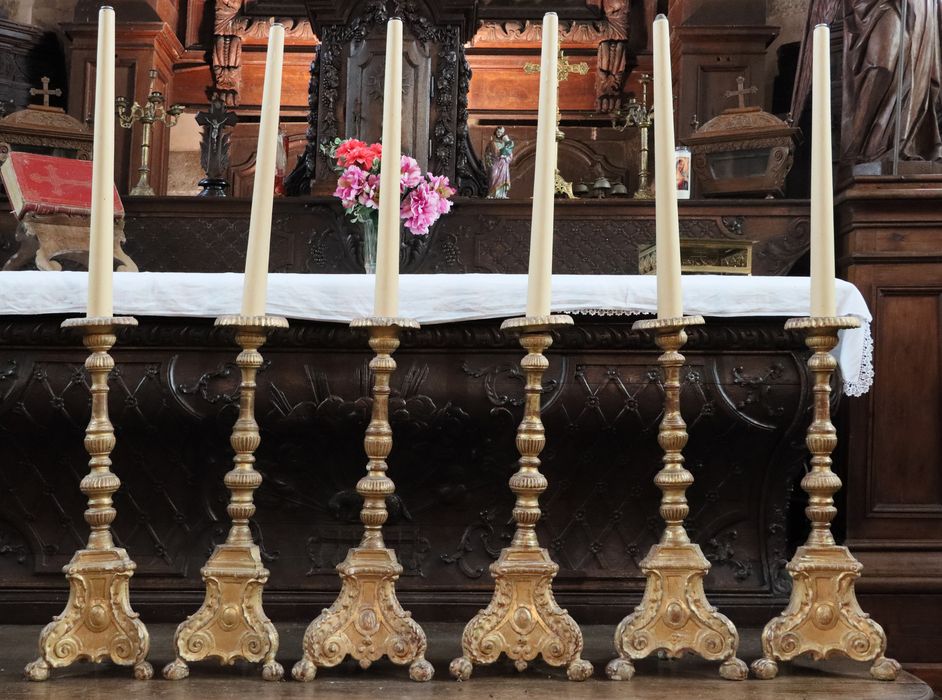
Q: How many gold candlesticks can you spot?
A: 6